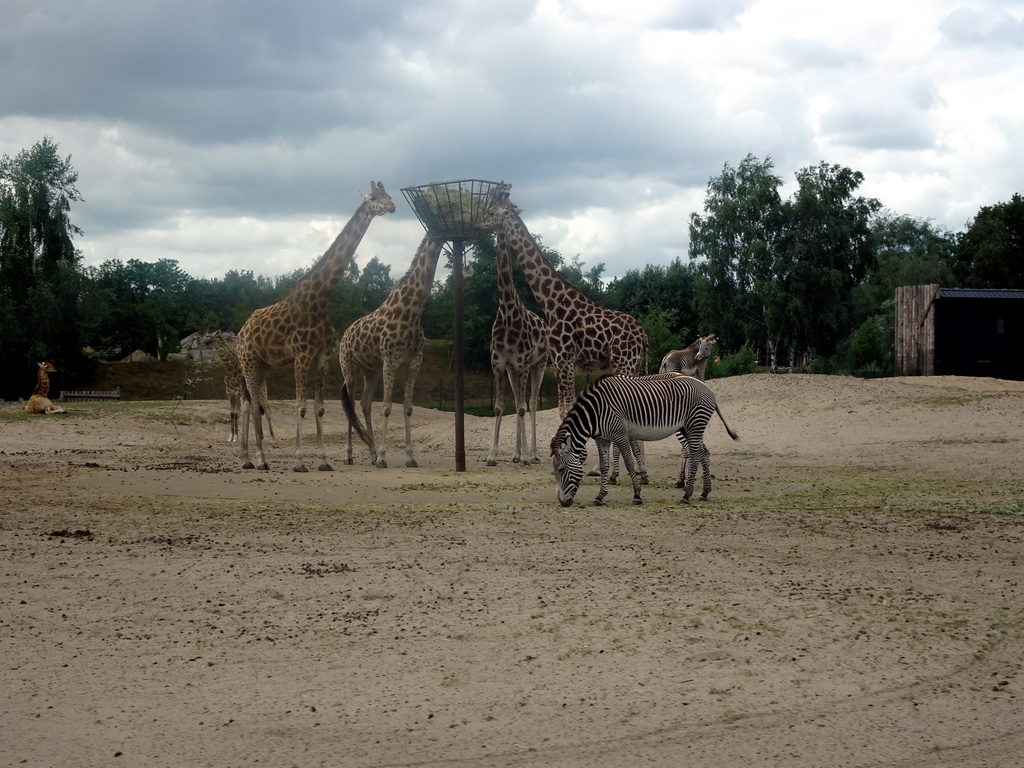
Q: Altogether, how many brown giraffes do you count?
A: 6